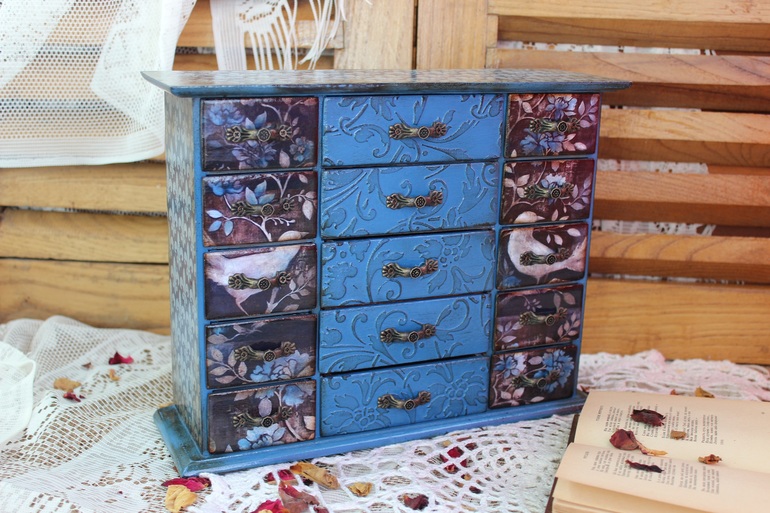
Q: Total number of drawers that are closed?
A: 15